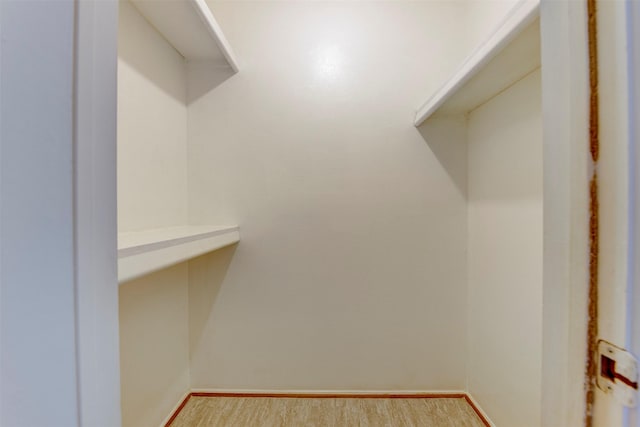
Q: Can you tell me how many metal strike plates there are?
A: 1